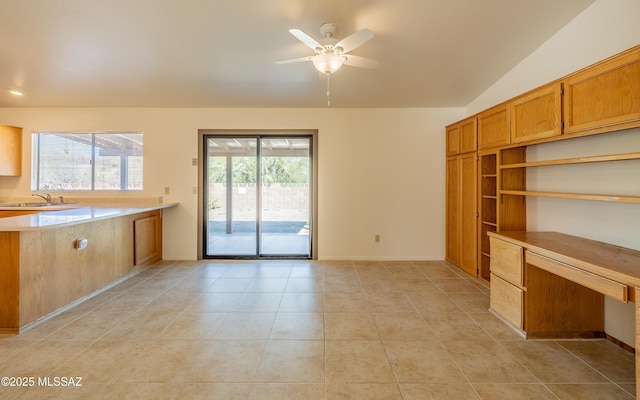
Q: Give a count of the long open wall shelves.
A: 2